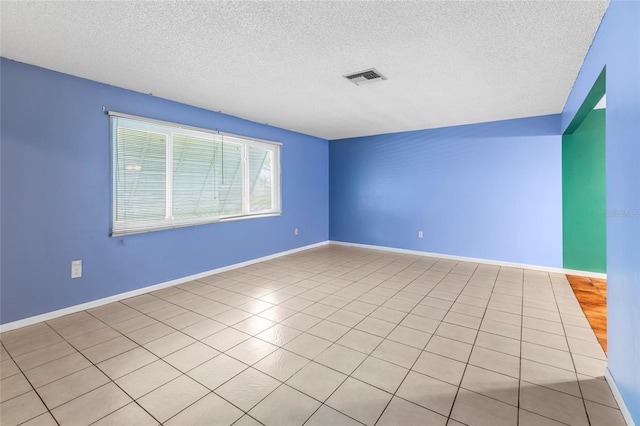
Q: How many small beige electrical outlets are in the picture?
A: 3